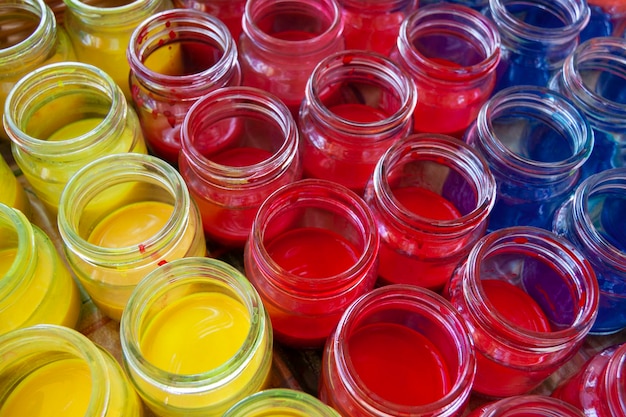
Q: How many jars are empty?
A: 0